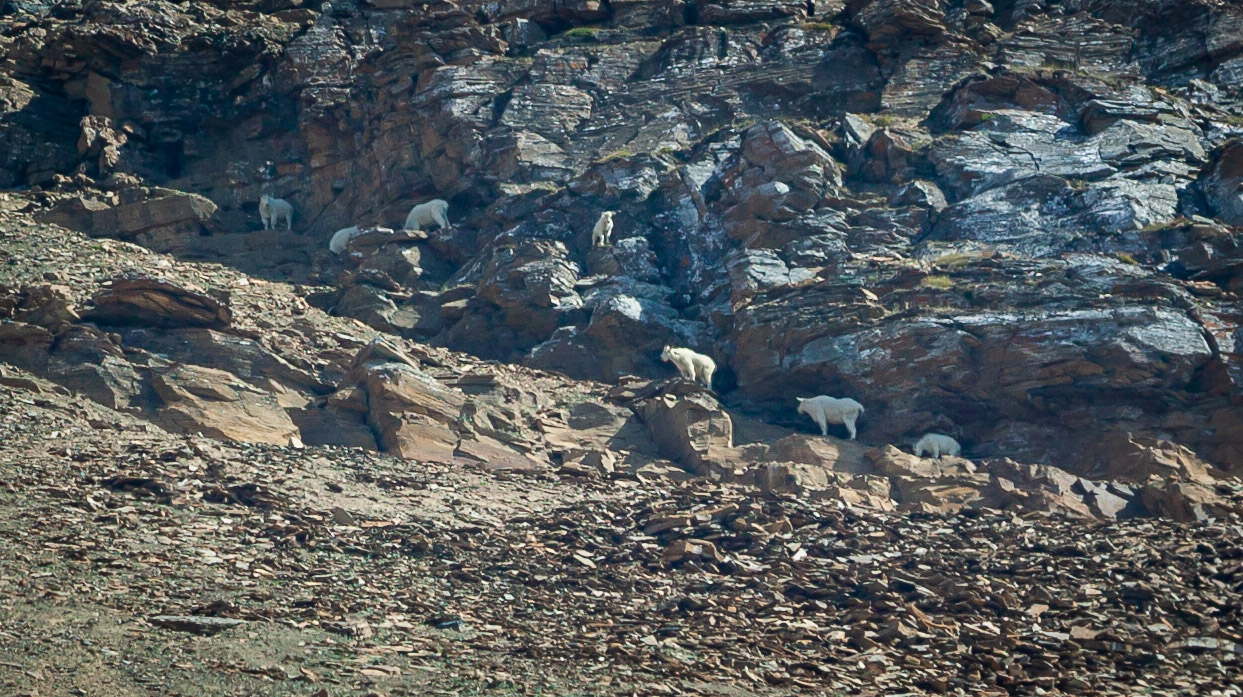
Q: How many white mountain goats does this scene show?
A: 7